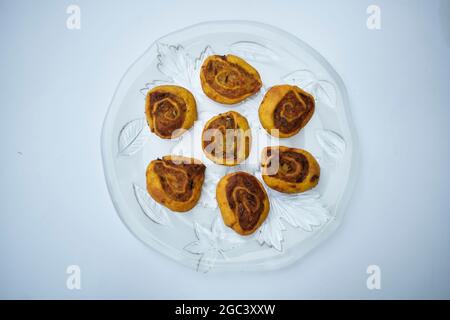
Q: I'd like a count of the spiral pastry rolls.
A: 7